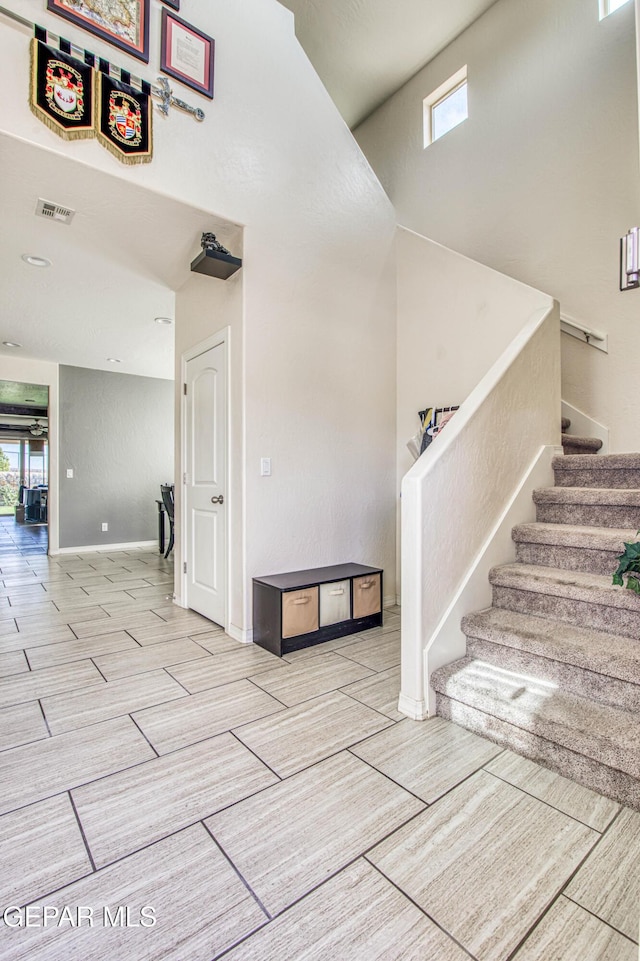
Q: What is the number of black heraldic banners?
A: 2